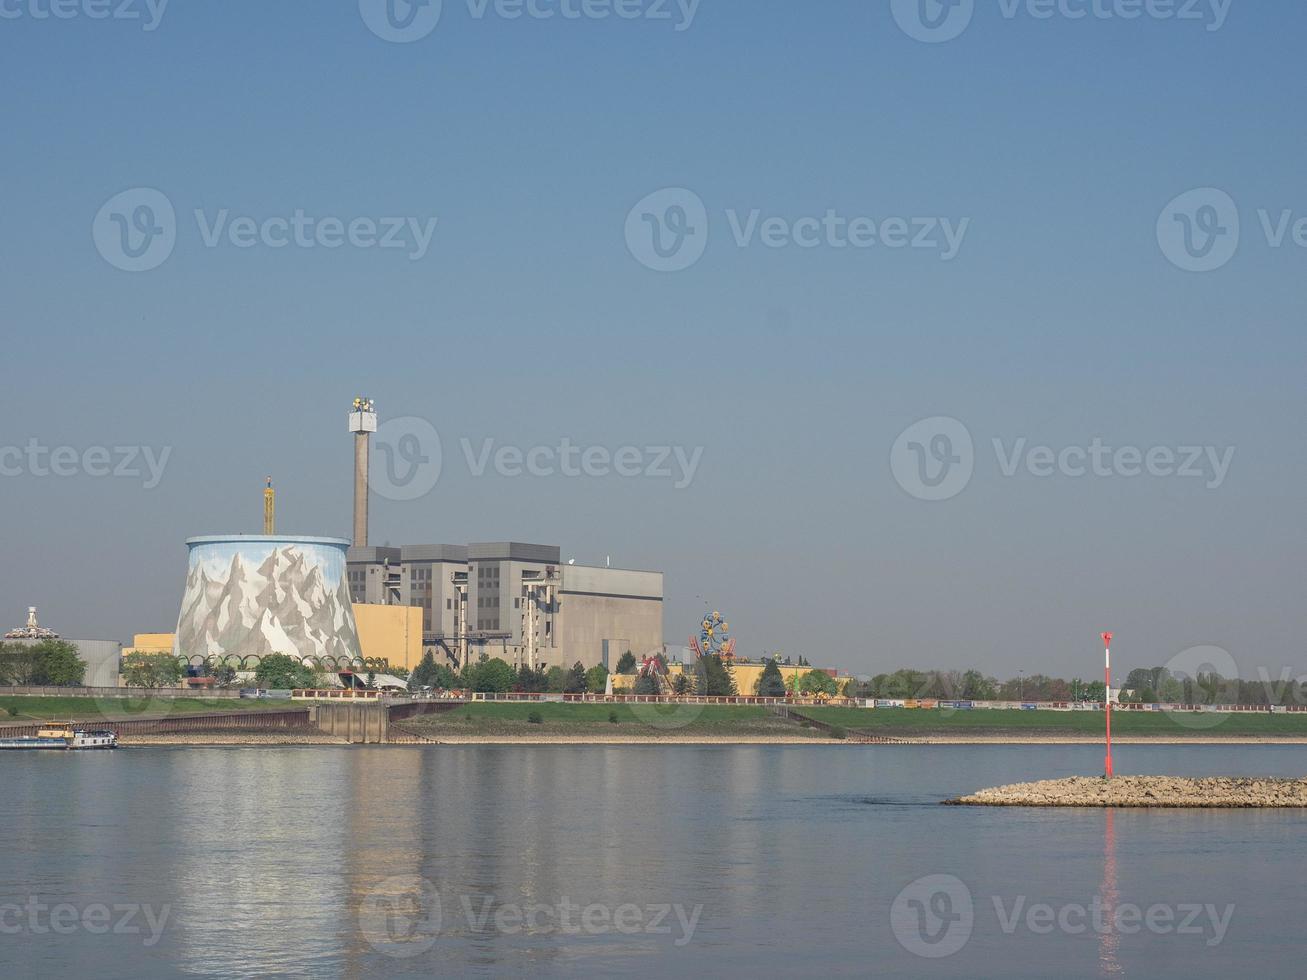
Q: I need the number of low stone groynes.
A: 1